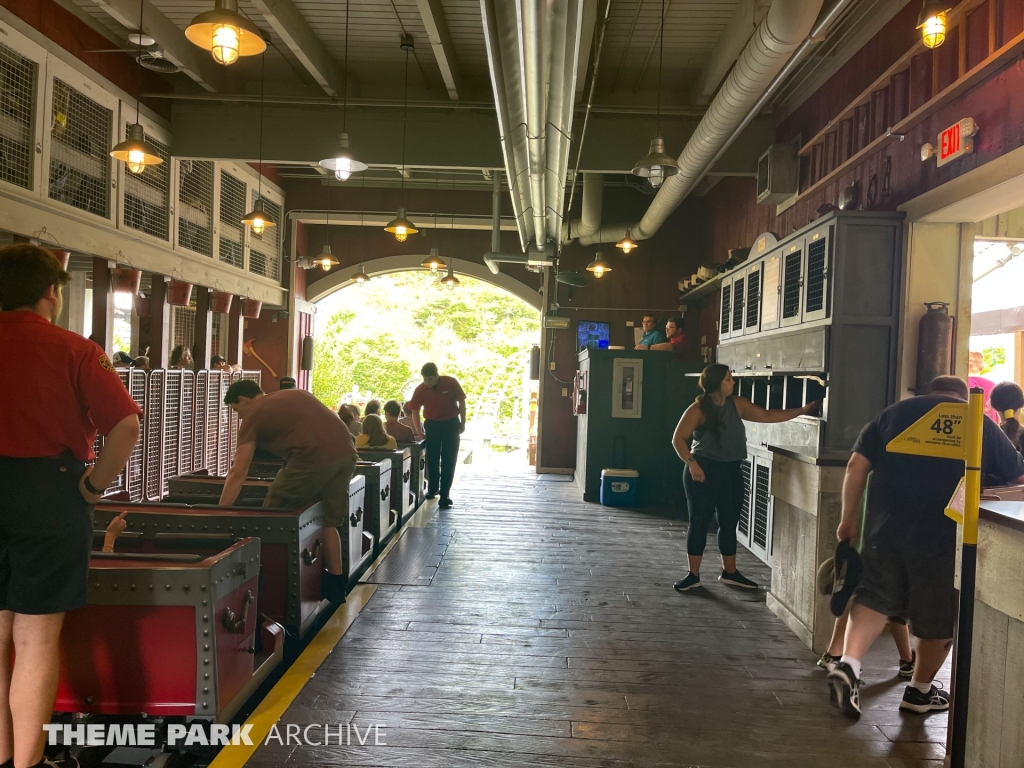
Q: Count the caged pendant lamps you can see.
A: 13